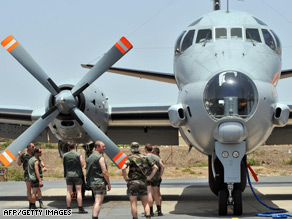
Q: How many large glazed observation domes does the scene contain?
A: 1